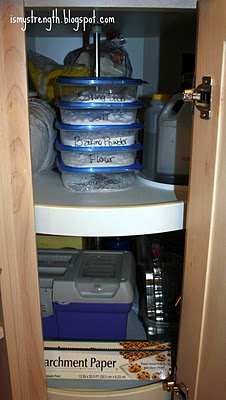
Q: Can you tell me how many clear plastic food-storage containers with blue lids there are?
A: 5